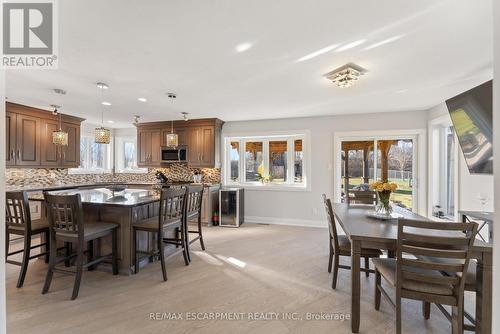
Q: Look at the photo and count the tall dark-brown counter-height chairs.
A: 4